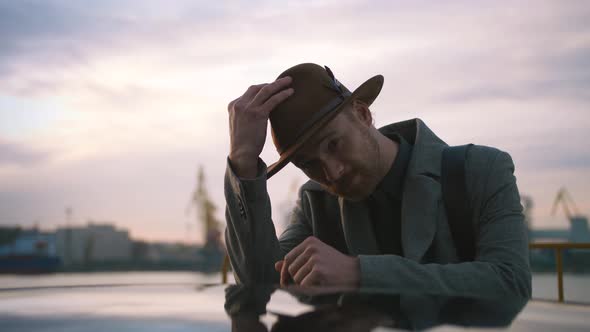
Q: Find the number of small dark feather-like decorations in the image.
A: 1